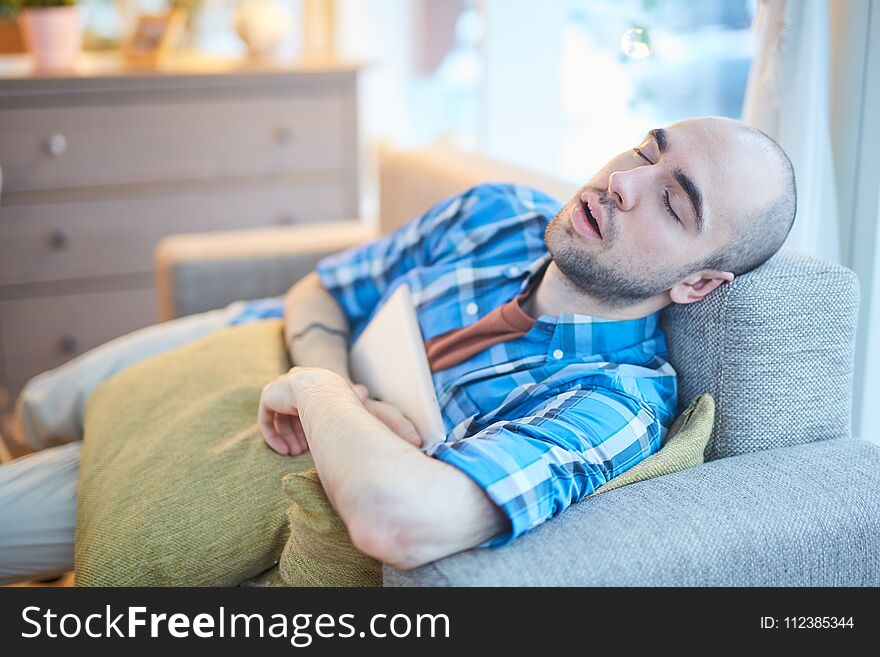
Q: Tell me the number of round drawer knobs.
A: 5